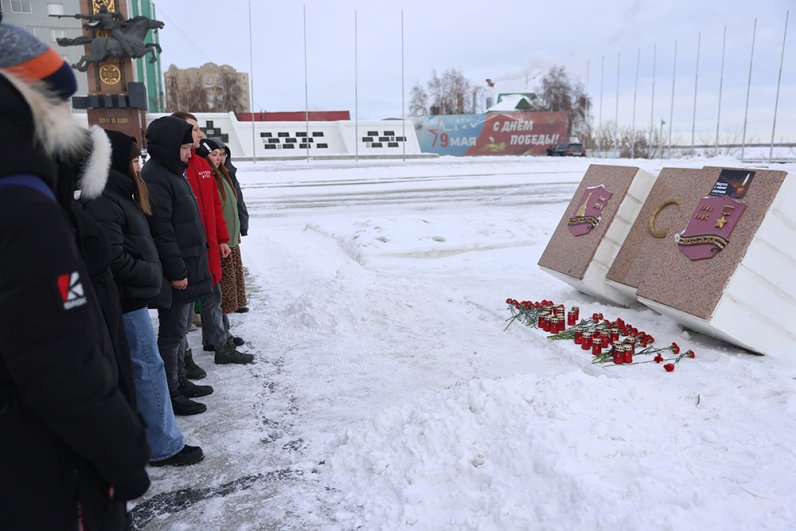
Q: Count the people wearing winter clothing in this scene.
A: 7